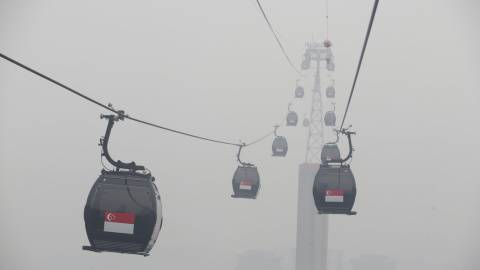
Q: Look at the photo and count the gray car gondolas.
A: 12